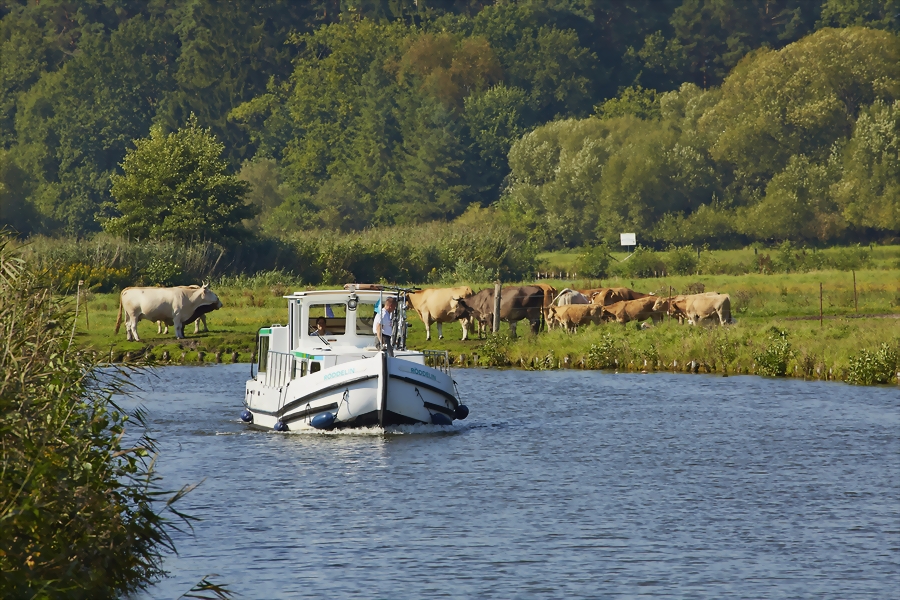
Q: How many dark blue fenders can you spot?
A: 5